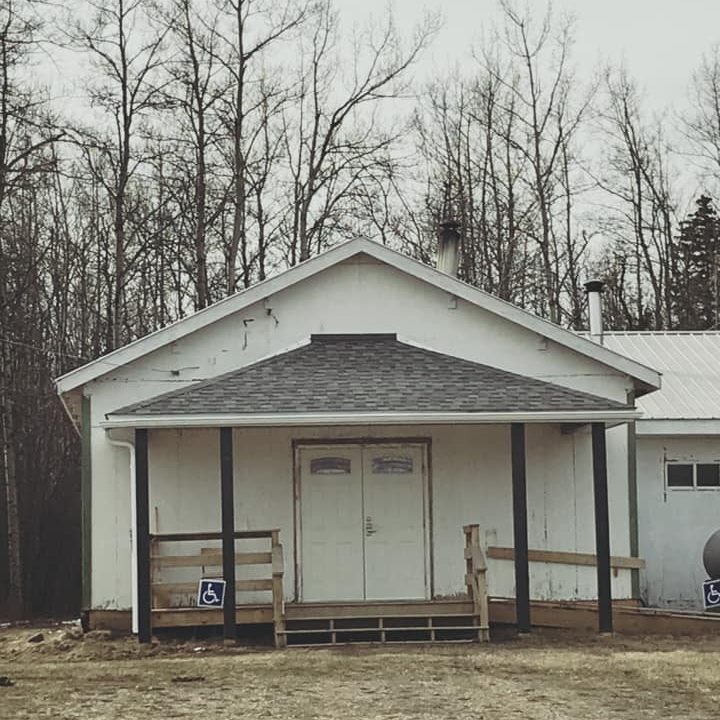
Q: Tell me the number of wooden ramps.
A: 1